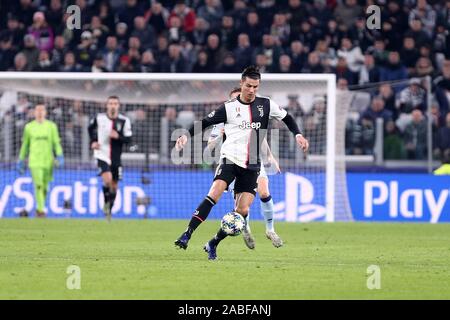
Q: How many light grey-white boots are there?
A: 2